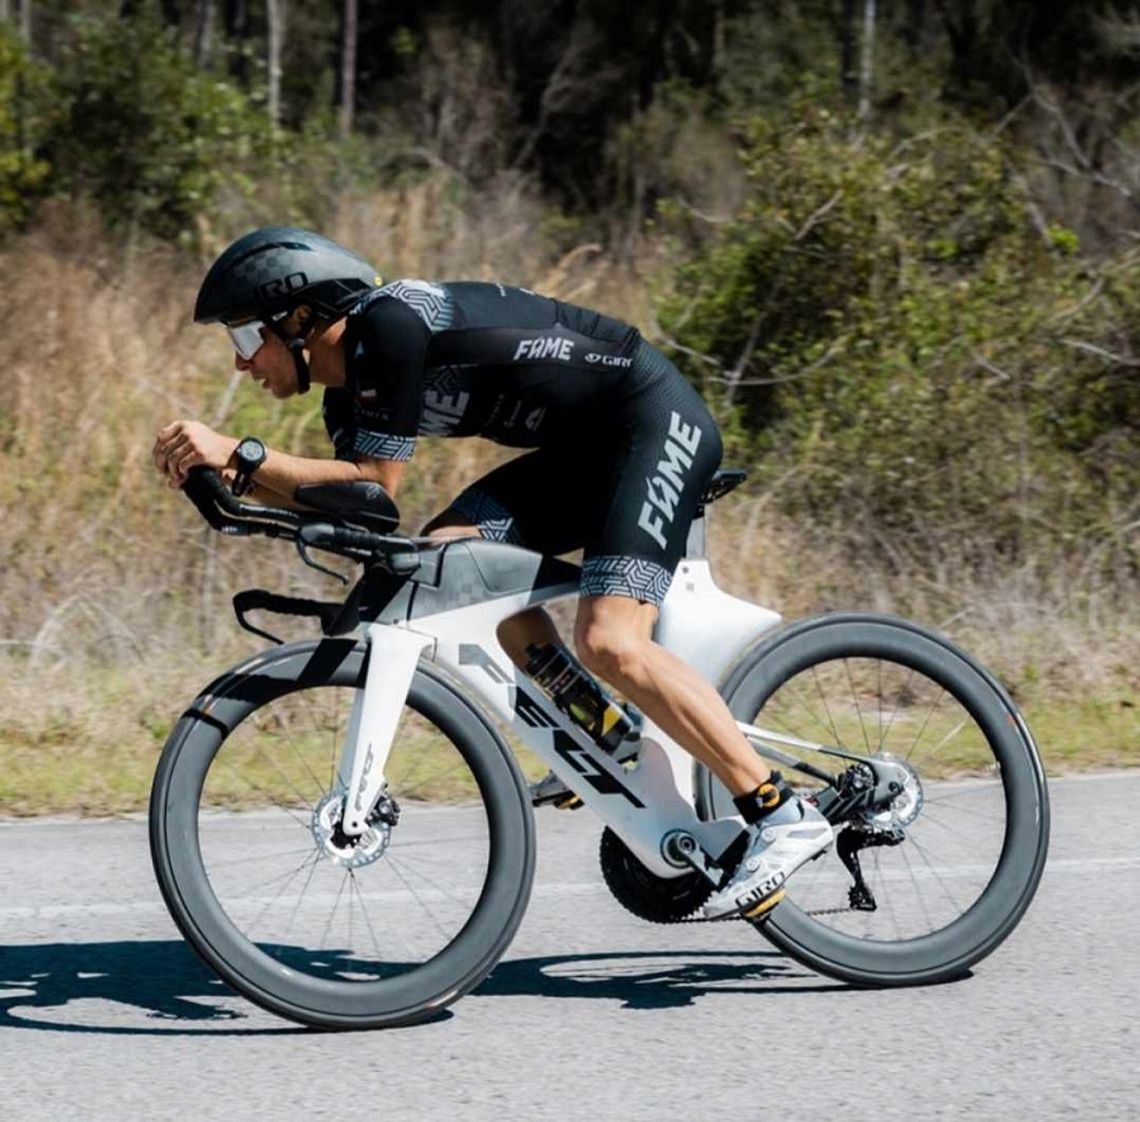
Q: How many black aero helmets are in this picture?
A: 1